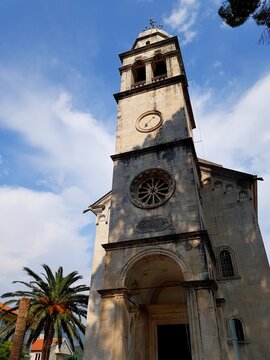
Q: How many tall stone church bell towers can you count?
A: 1